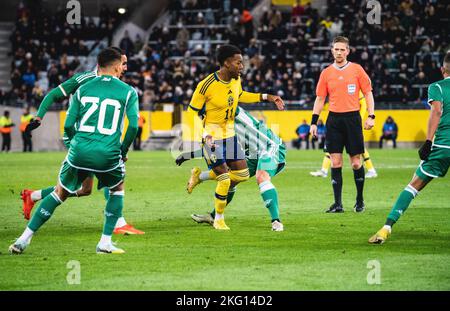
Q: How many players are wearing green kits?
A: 4